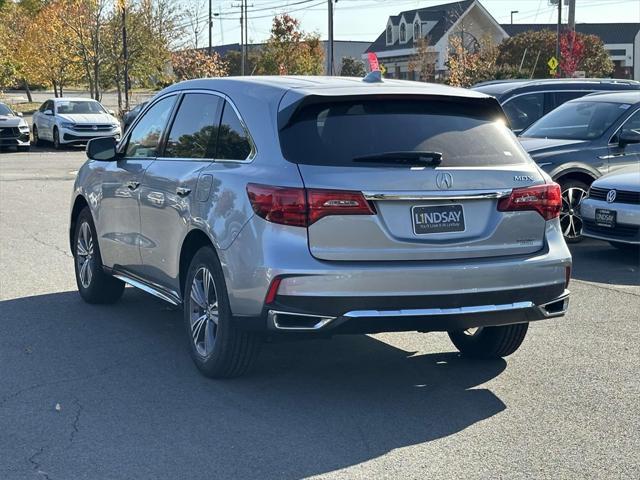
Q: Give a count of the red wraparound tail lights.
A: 2